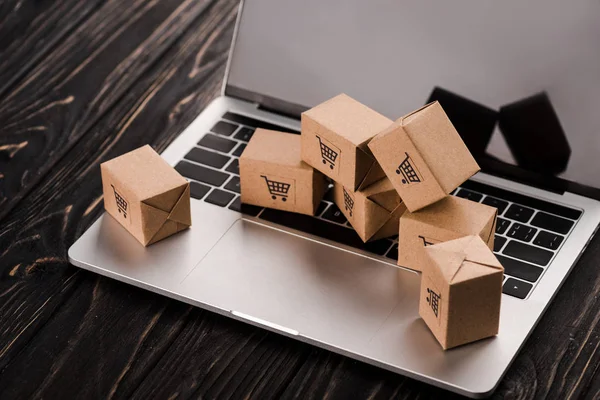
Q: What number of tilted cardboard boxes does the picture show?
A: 1